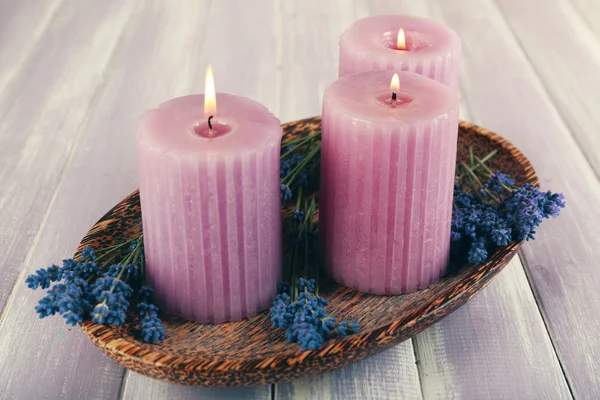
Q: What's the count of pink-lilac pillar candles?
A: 3